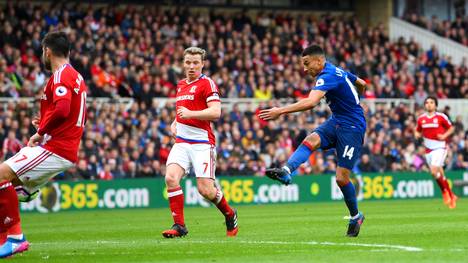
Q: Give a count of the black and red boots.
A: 2